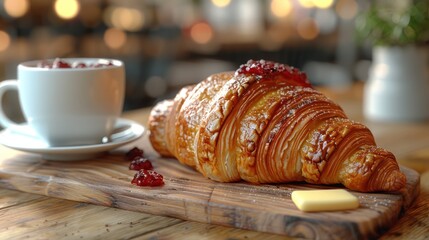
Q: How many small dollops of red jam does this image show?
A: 3